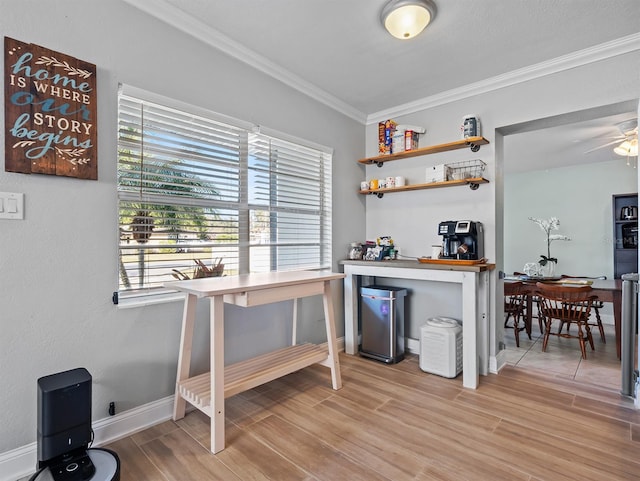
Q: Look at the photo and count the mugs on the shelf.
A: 5